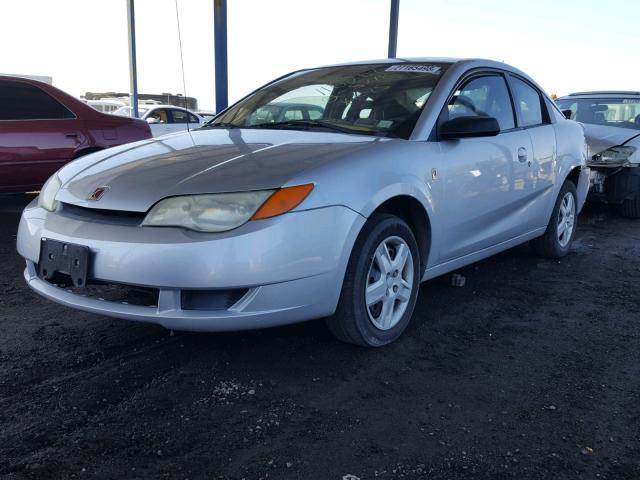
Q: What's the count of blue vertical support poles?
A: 3